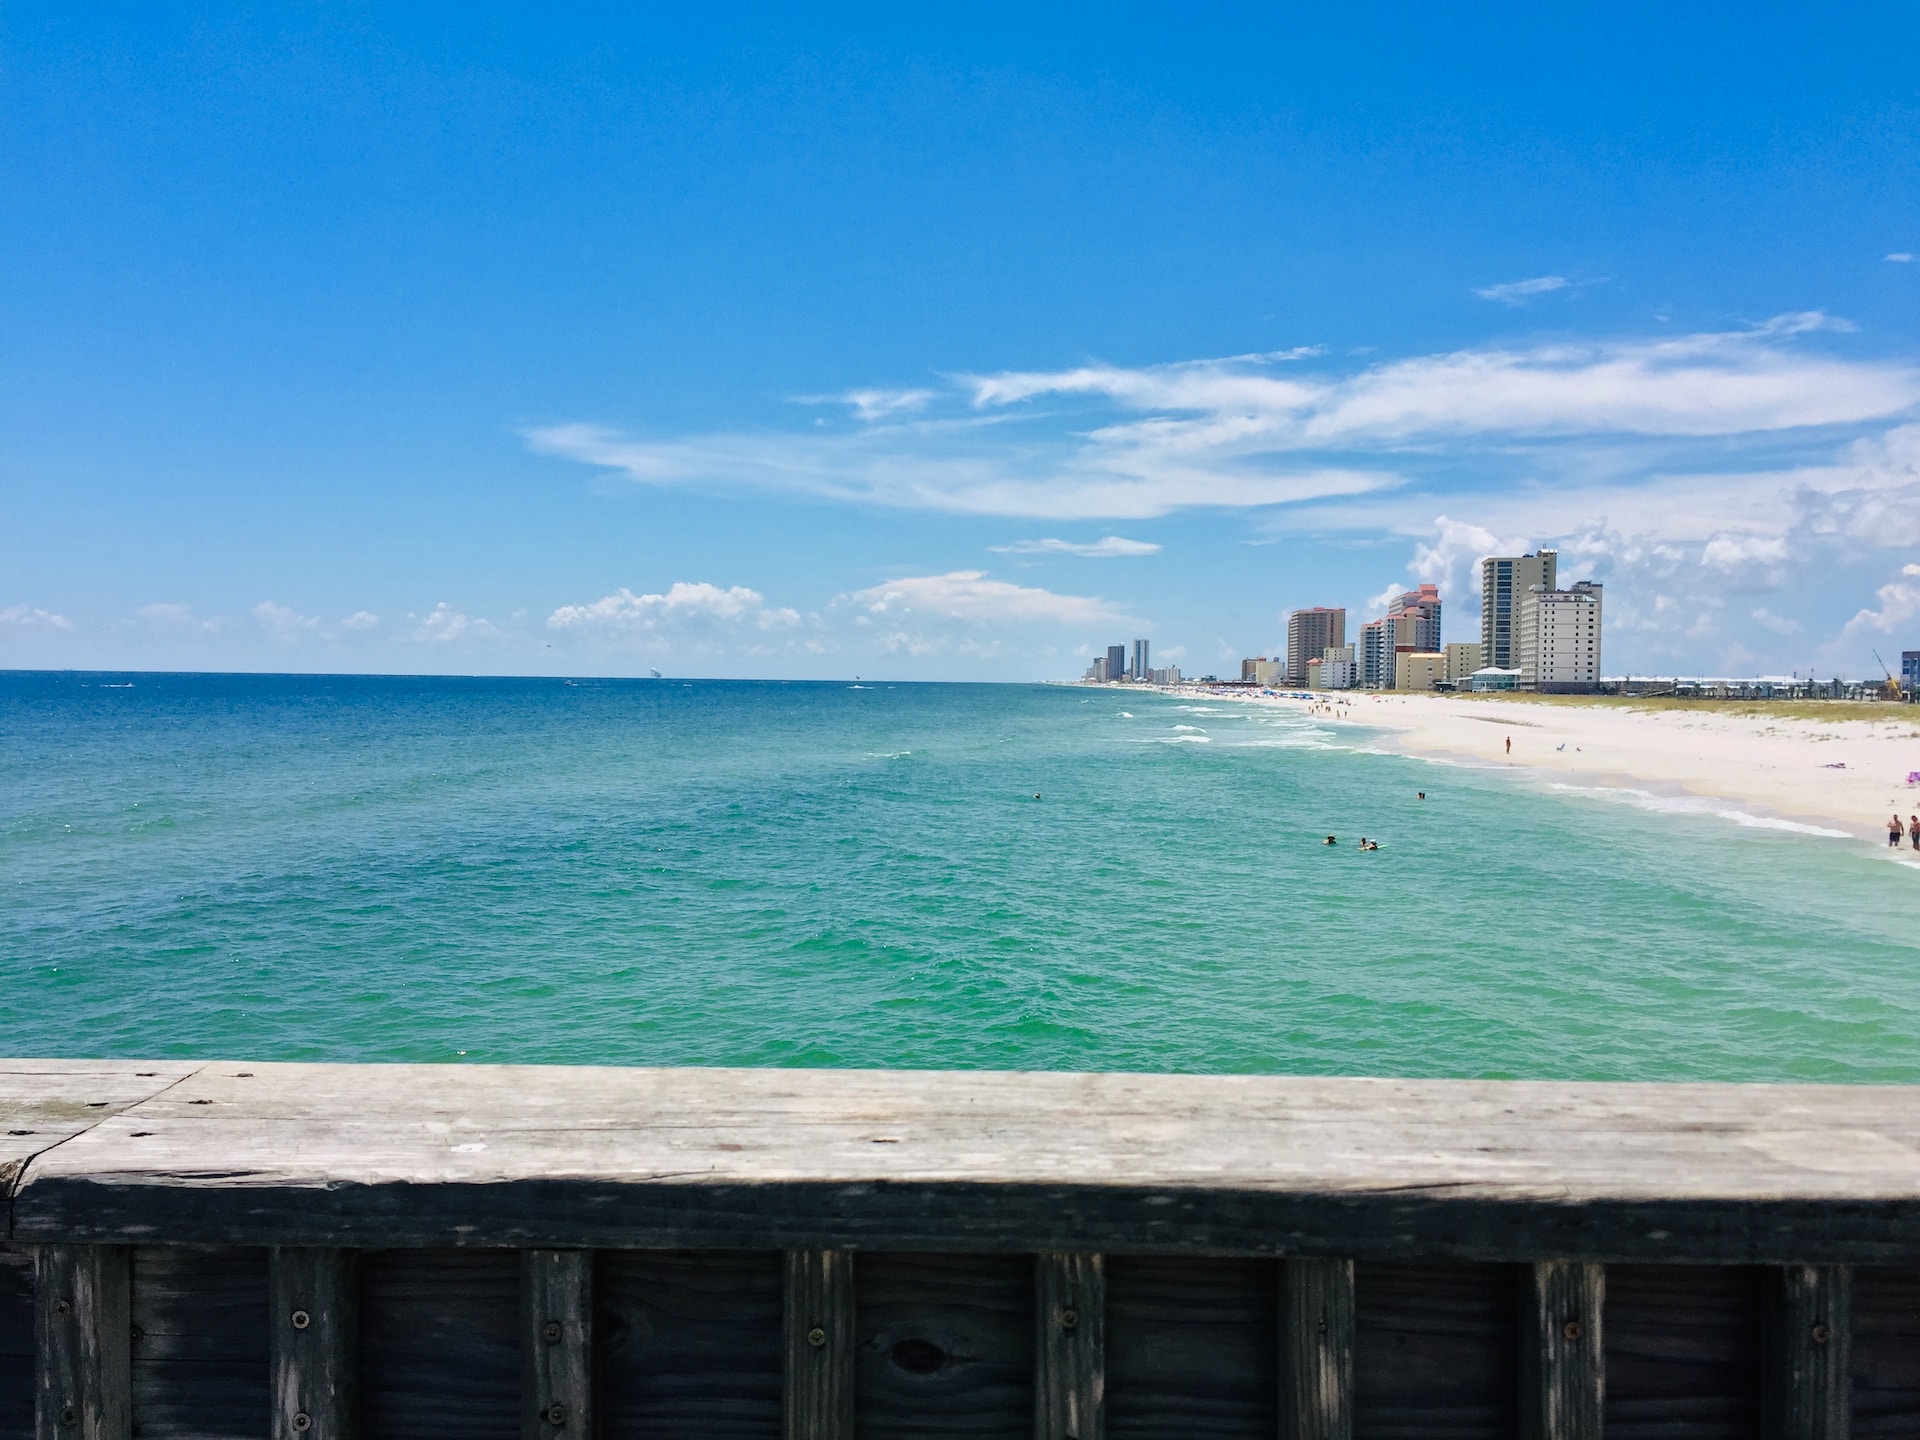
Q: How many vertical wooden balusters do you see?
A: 8